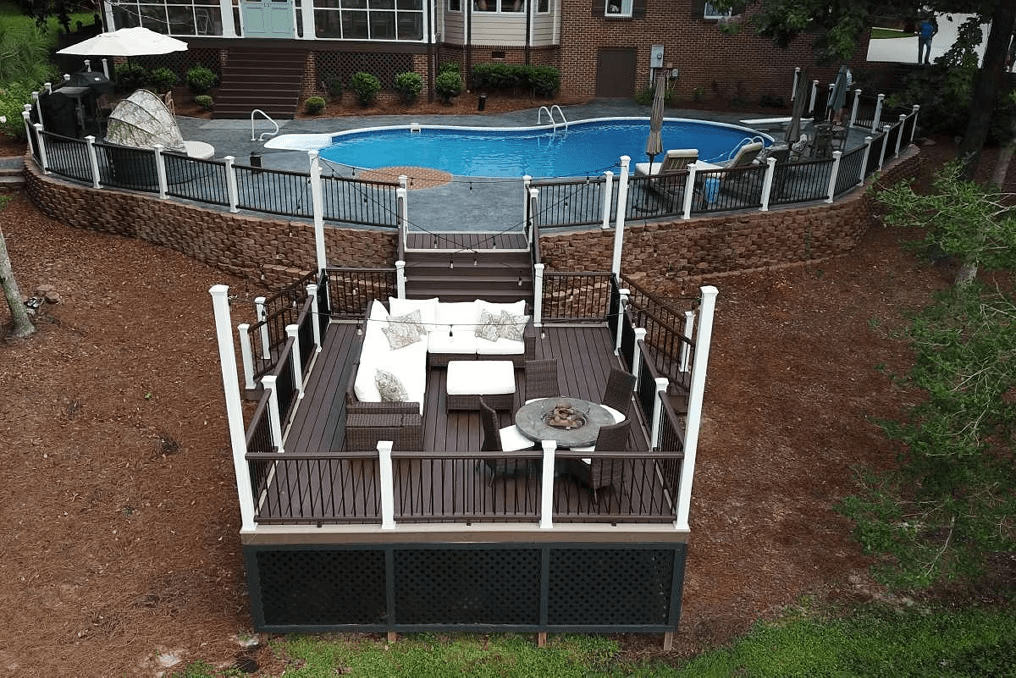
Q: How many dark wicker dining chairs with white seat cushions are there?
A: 4